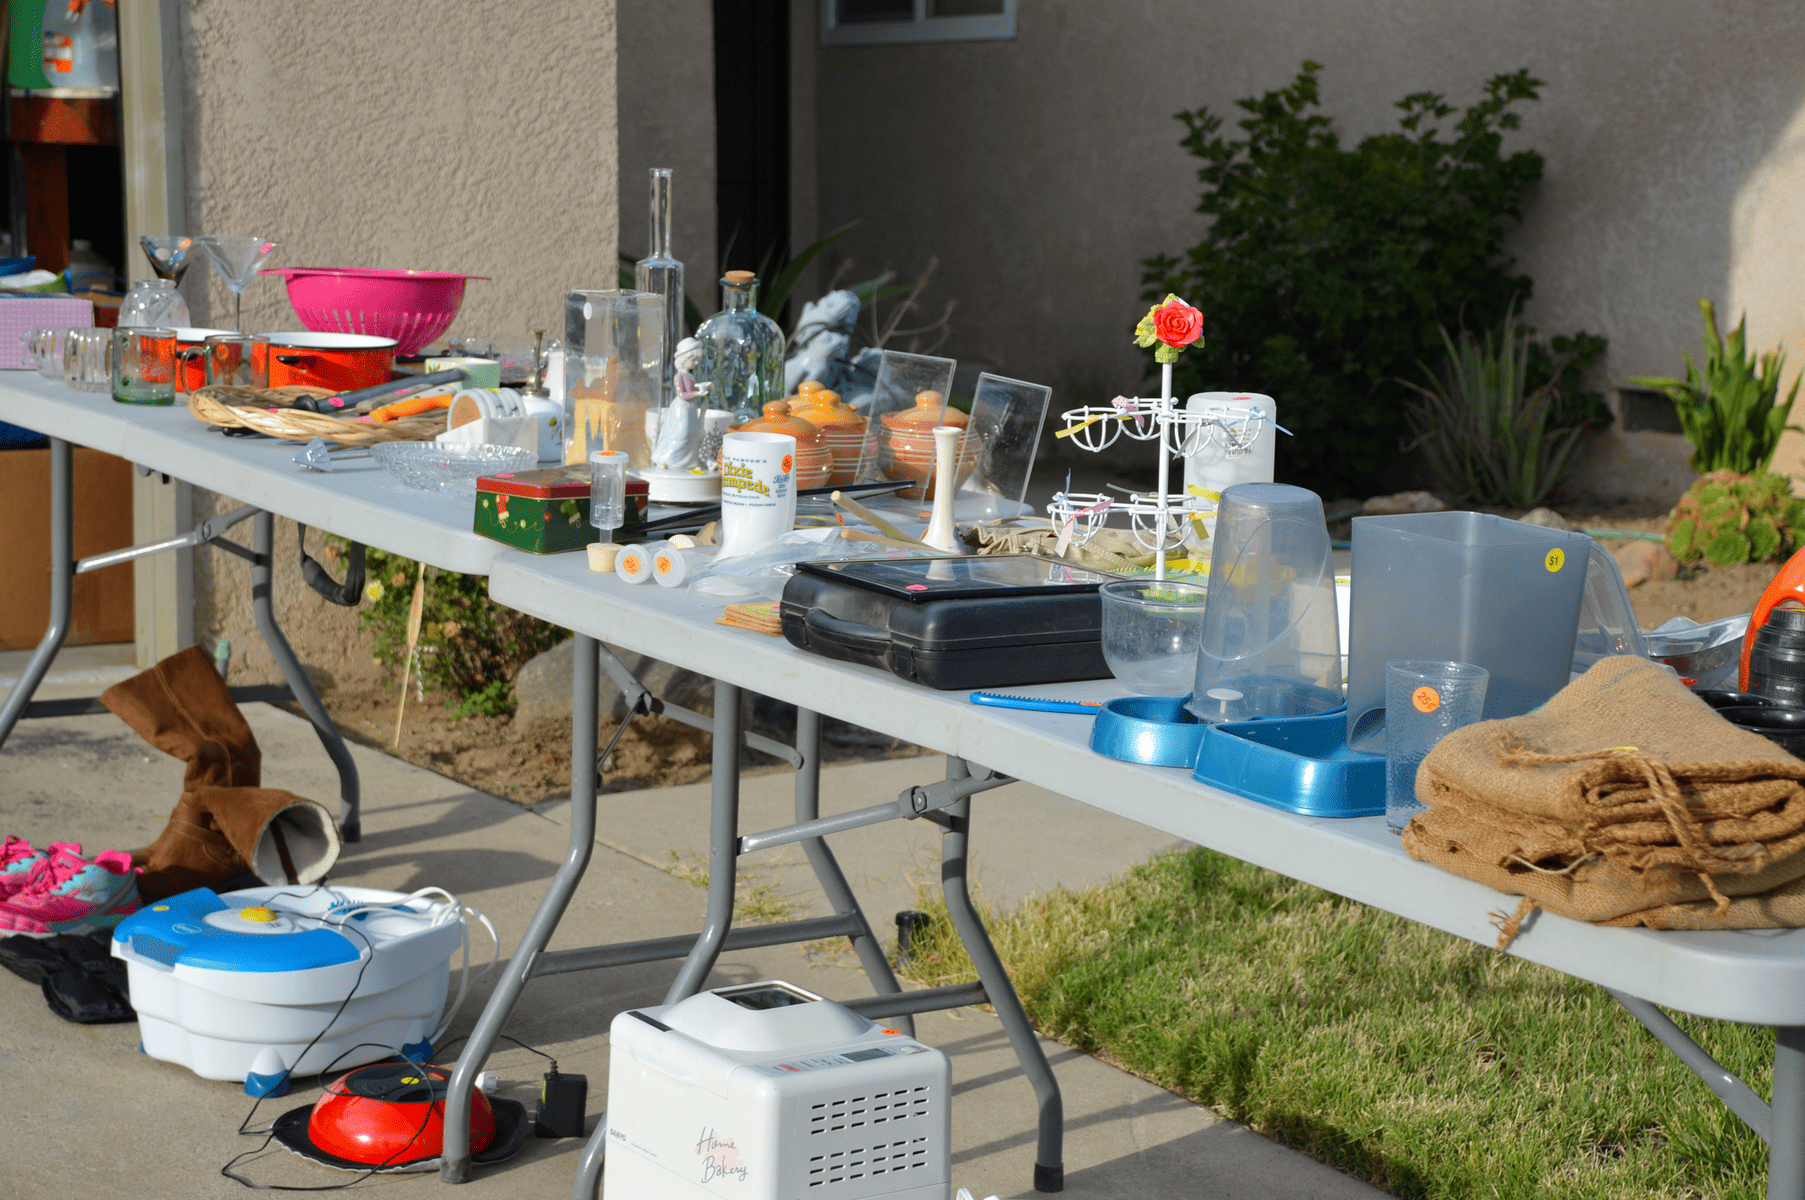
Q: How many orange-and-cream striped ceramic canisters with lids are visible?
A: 4